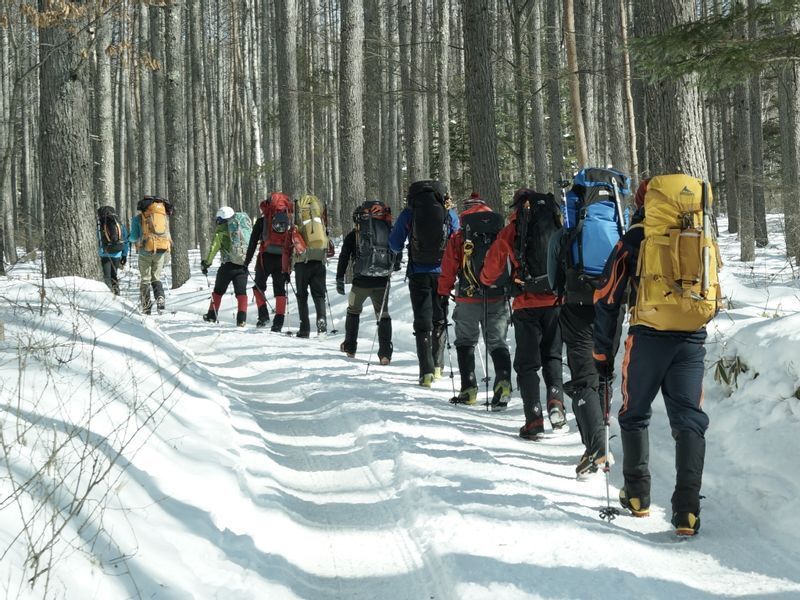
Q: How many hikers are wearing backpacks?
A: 11